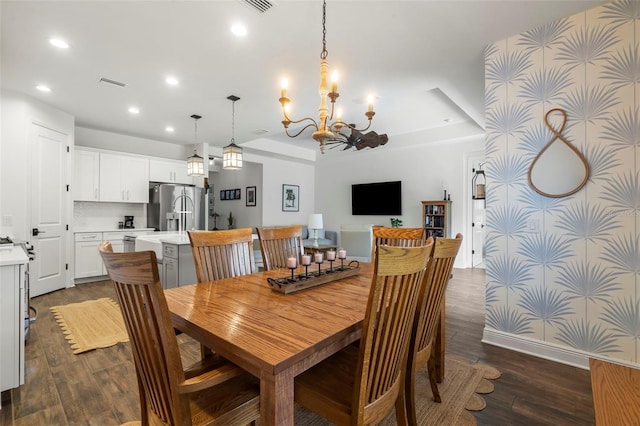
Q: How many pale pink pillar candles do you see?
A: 5